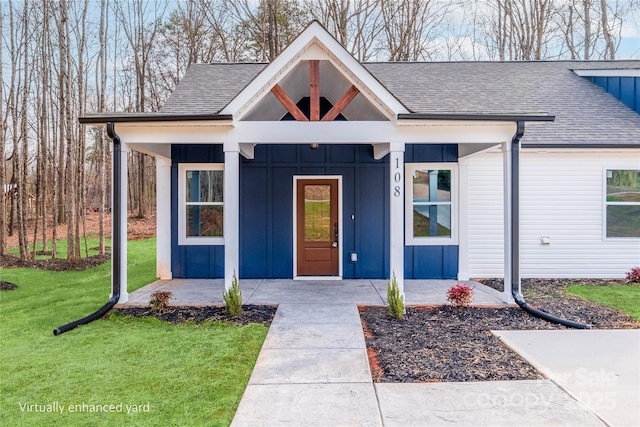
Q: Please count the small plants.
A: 5